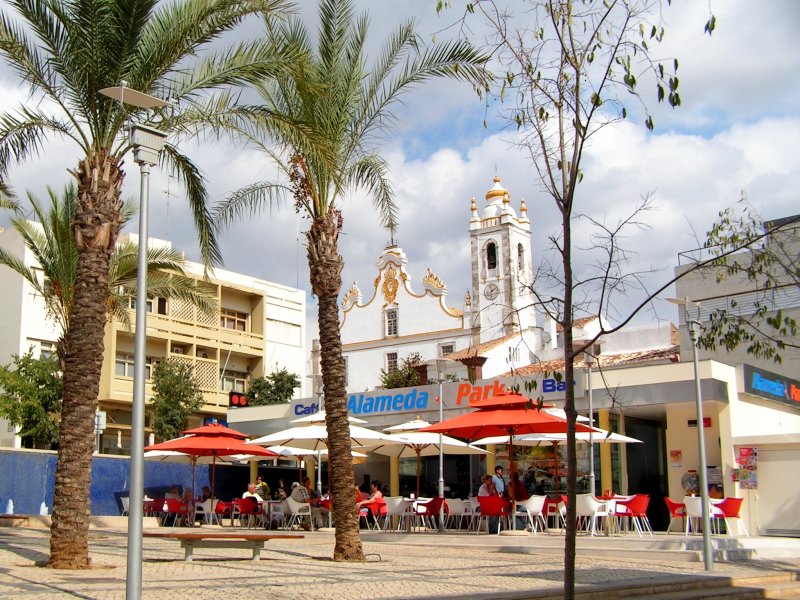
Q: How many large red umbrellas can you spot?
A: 2